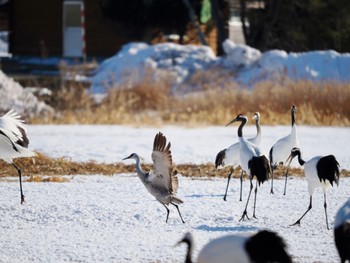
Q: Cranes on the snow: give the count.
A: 8